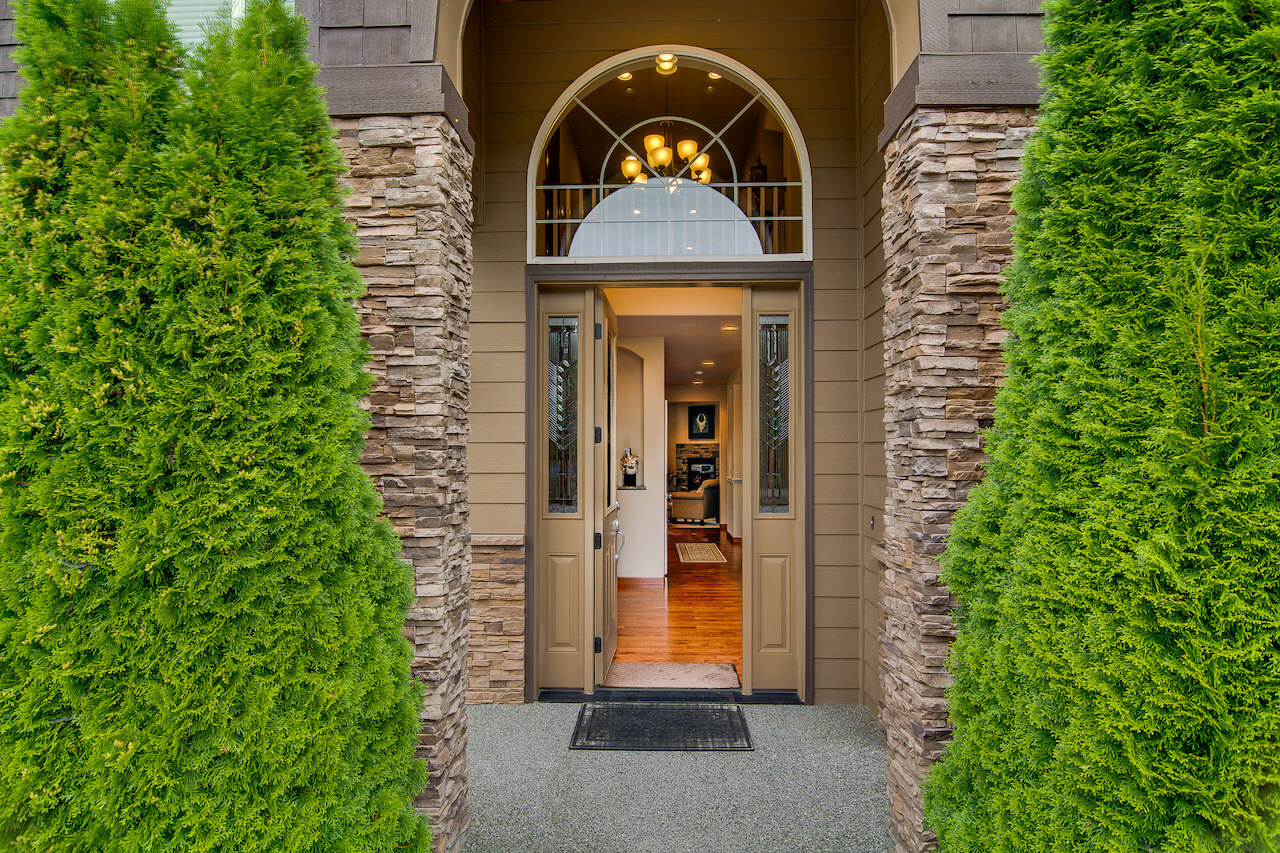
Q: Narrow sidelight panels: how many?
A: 2